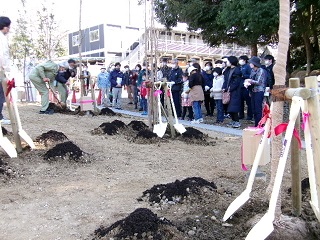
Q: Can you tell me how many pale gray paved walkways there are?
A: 1